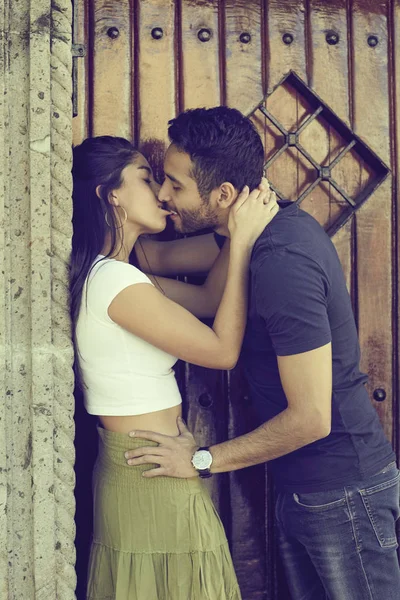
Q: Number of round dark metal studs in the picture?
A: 9